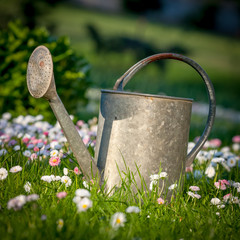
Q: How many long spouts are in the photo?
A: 1